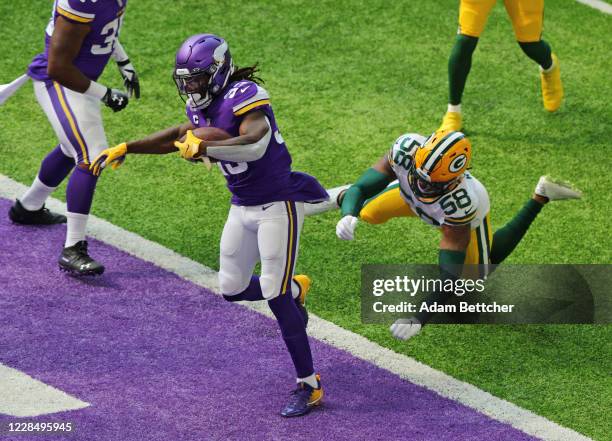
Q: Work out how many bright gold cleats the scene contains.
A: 2